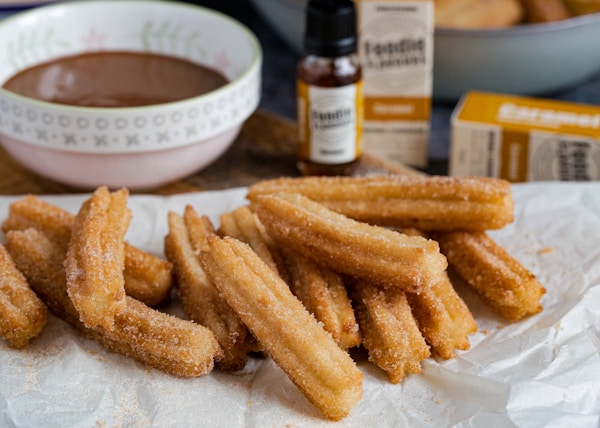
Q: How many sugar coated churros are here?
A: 13